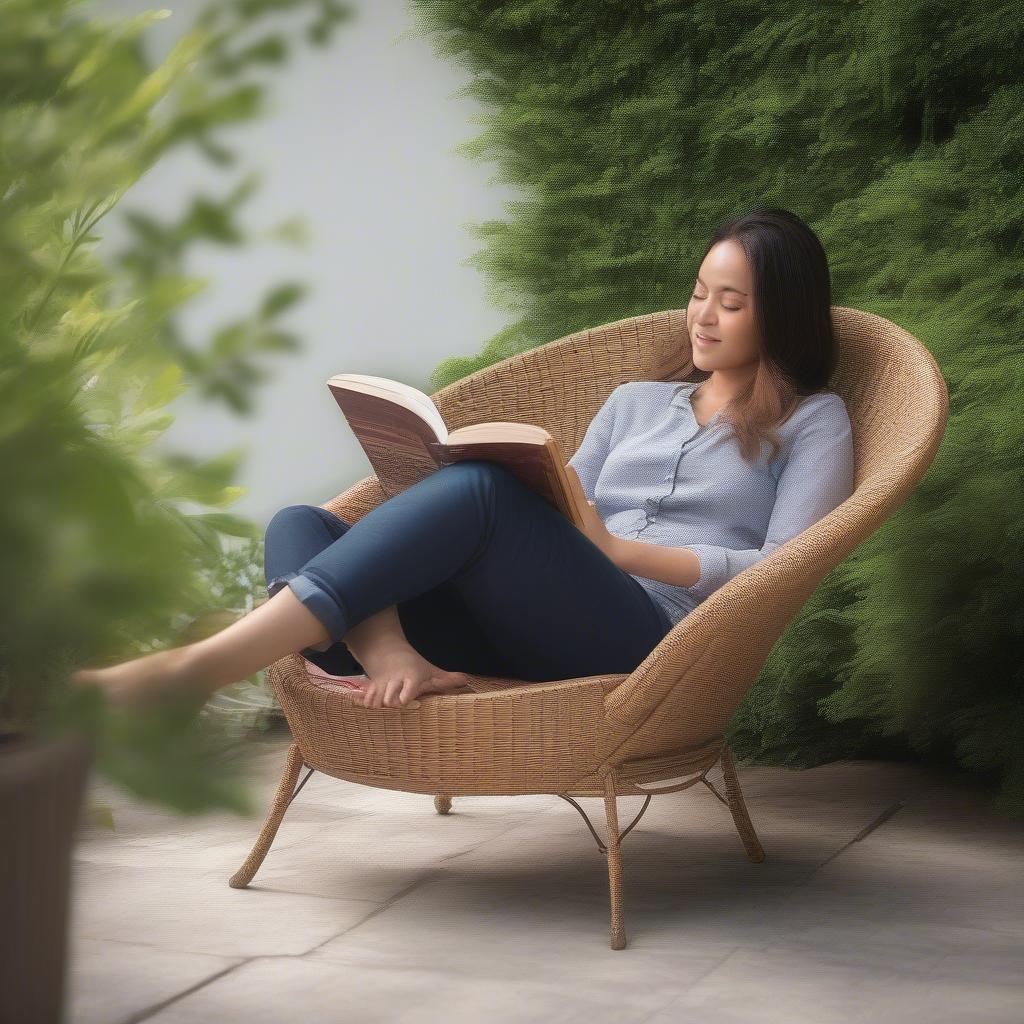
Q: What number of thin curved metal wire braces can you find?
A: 4